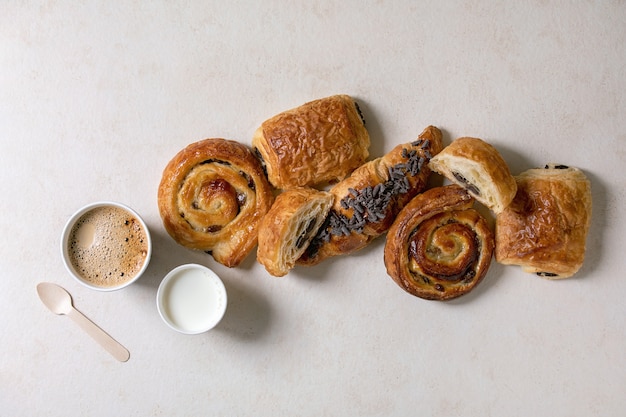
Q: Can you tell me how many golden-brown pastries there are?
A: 7